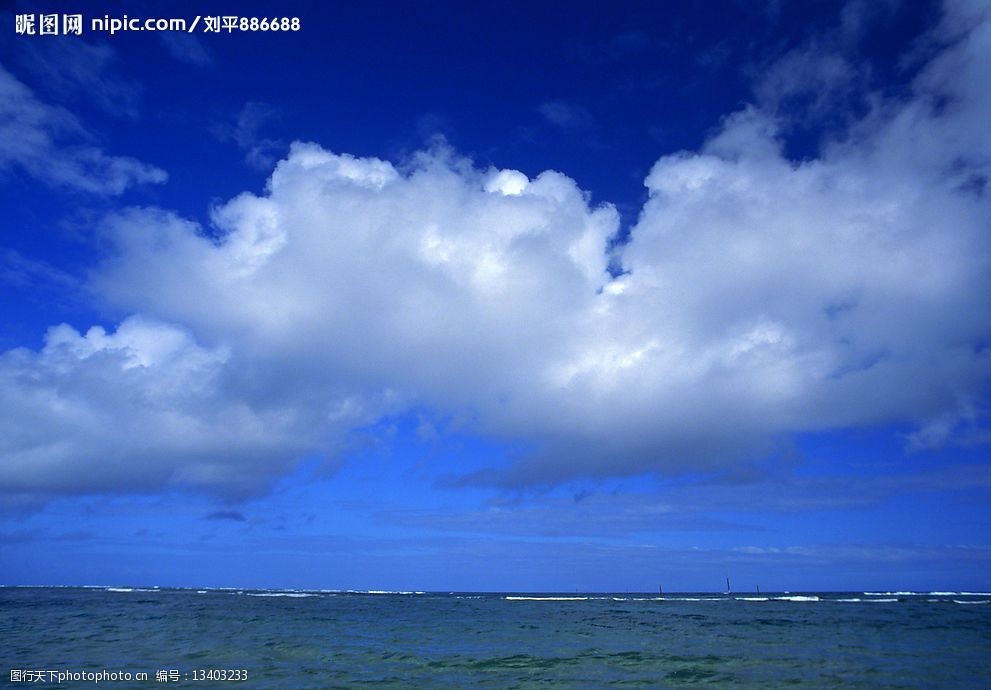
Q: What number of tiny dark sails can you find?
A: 3